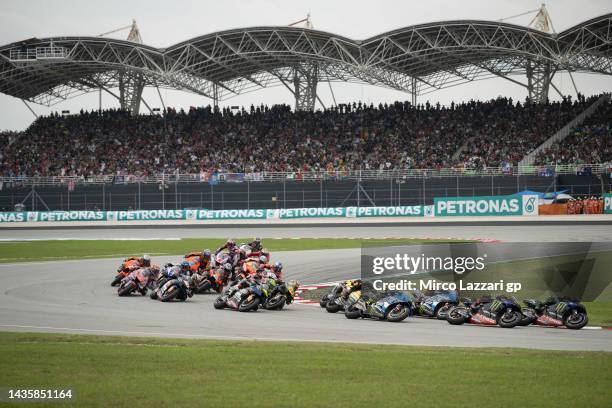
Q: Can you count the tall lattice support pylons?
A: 3